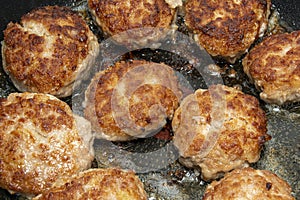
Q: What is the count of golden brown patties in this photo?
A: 9